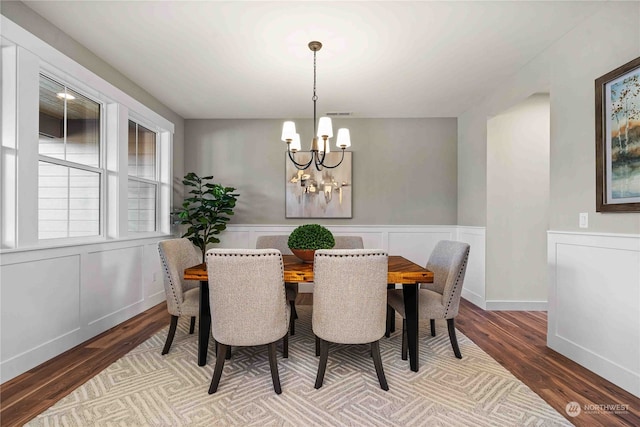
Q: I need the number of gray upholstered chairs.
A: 6